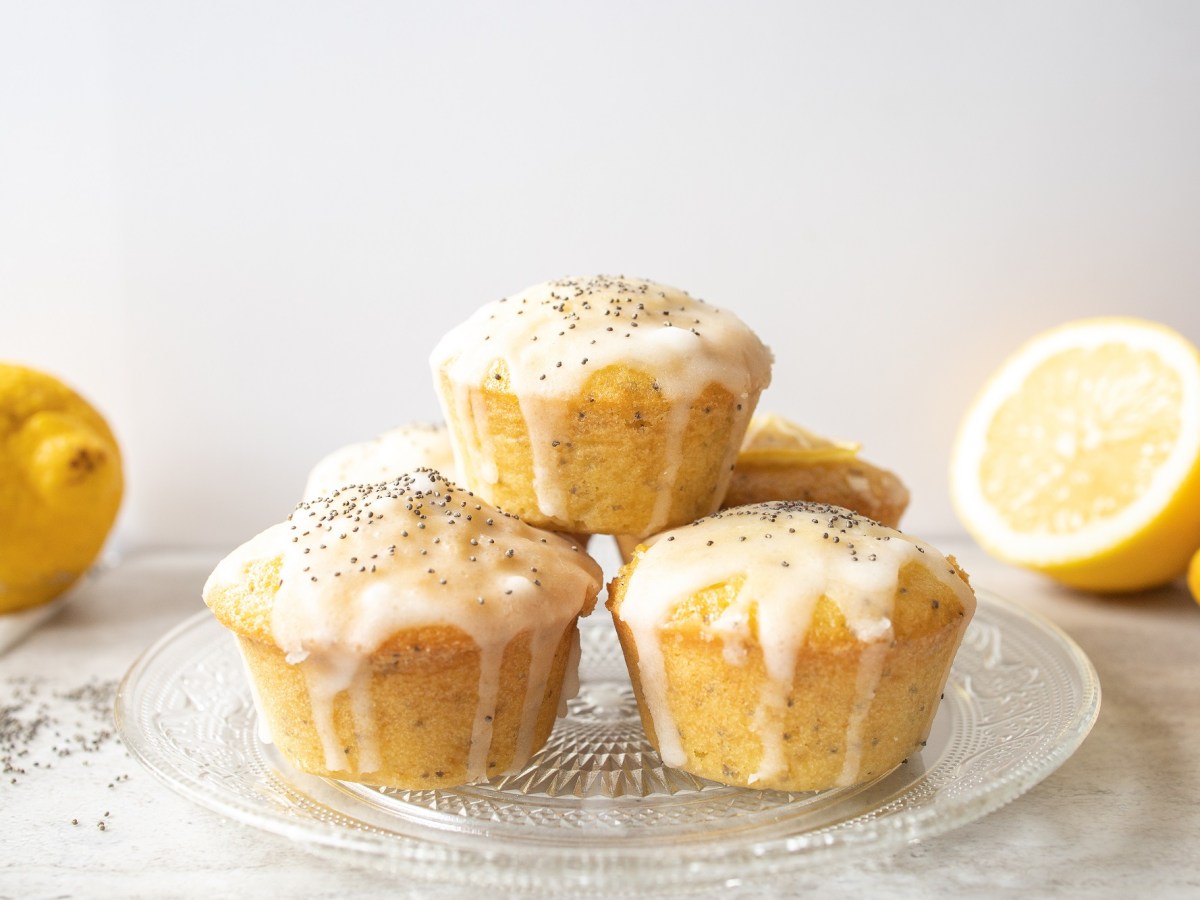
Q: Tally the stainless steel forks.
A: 0